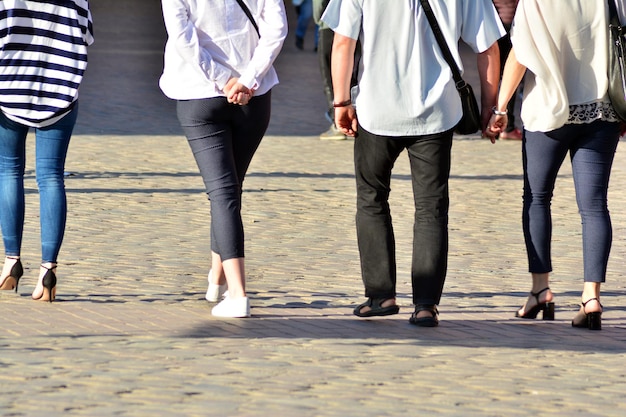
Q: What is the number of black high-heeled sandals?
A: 4